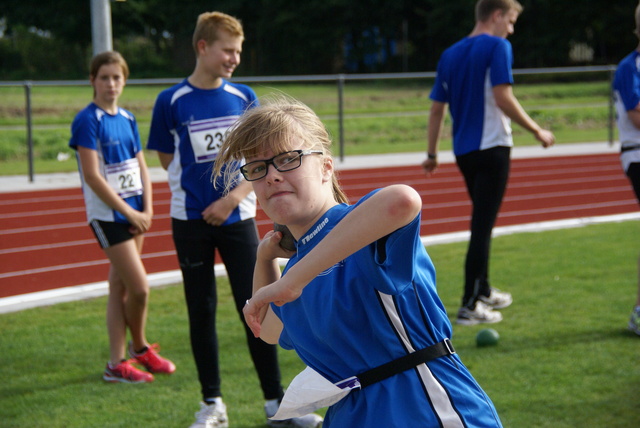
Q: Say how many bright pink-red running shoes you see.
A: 2